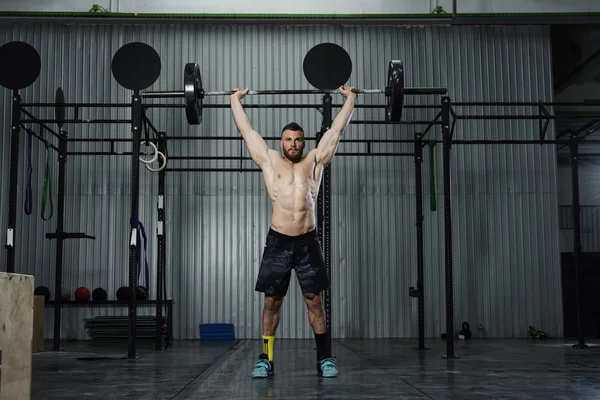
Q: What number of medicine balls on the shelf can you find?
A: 6